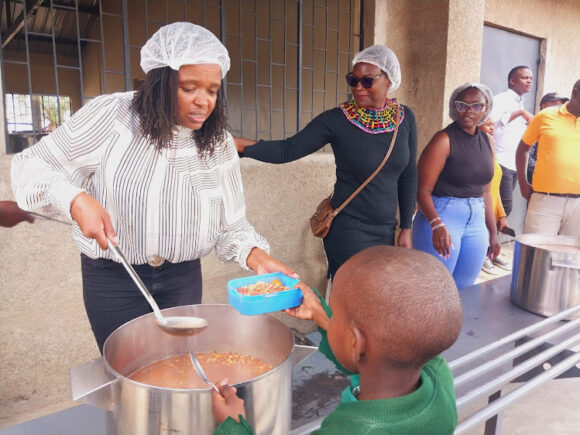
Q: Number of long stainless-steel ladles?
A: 1